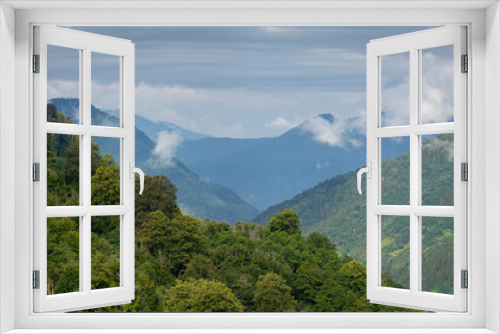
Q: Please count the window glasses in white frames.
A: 12